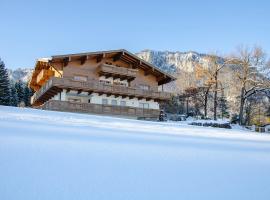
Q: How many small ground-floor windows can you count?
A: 3